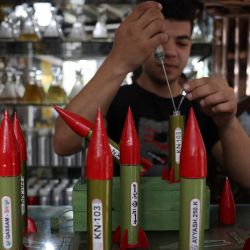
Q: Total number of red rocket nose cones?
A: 7